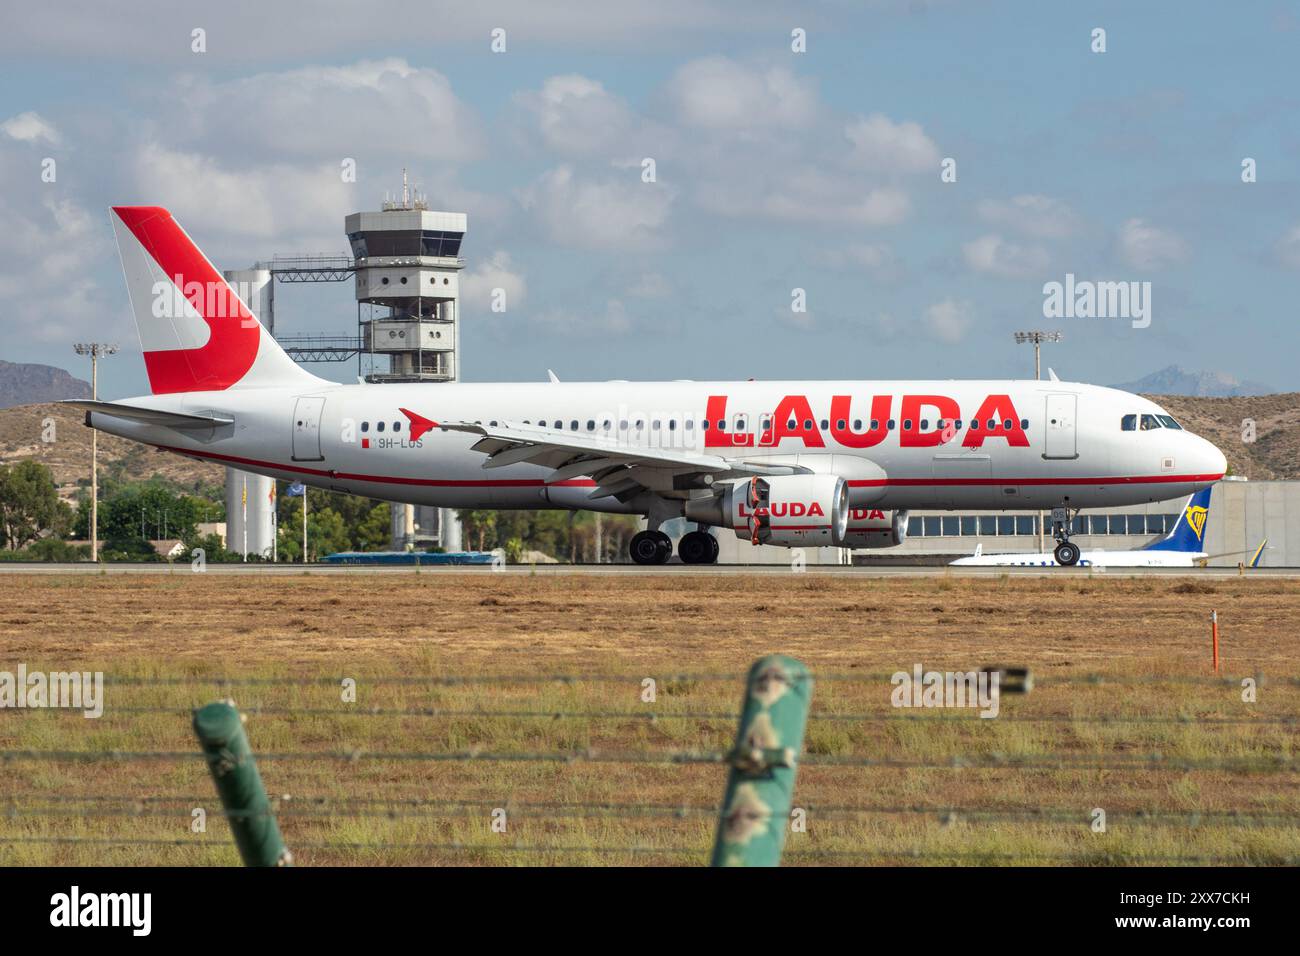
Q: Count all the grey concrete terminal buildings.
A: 1